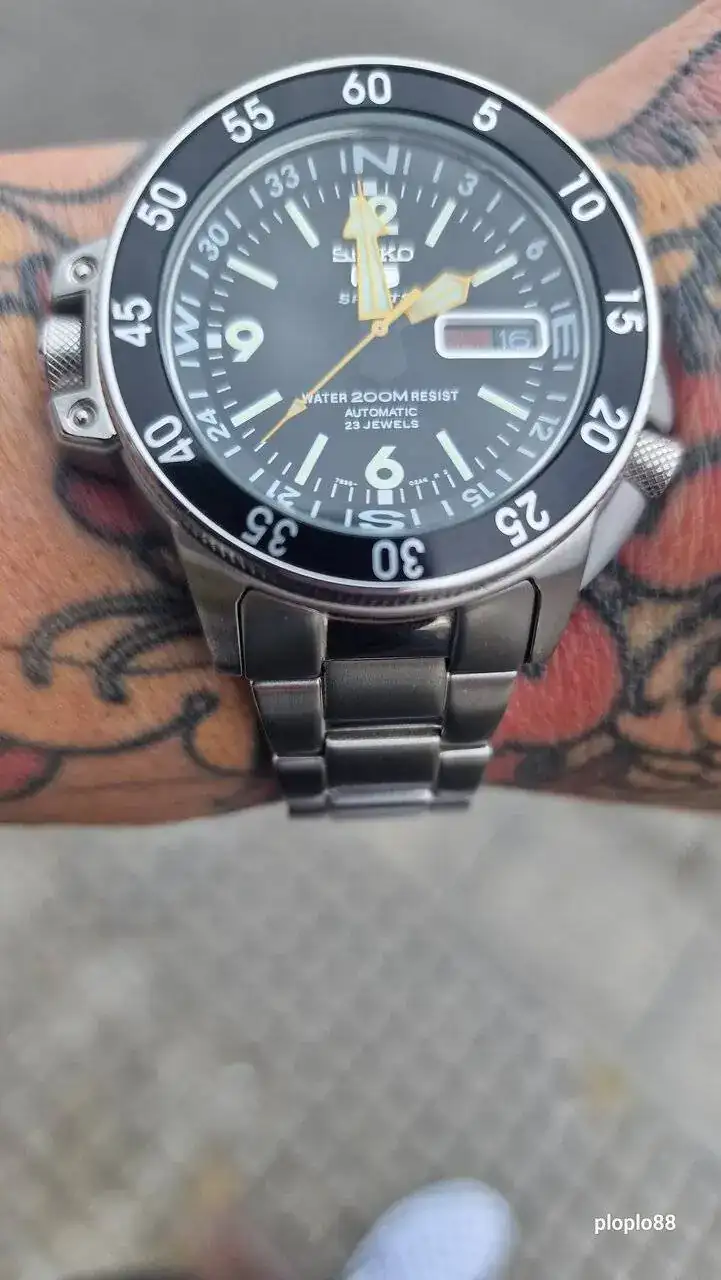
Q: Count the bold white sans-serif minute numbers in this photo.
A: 12